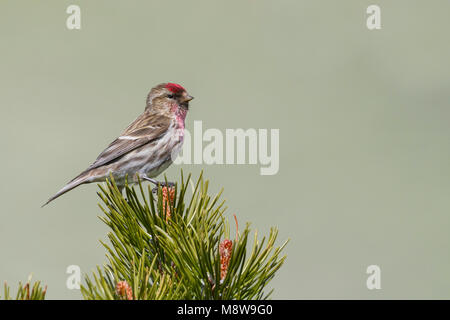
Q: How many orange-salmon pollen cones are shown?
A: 3